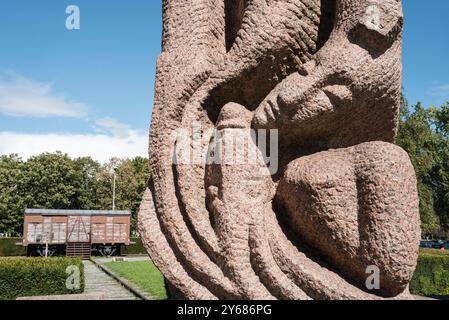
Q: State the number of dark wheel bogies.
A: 2